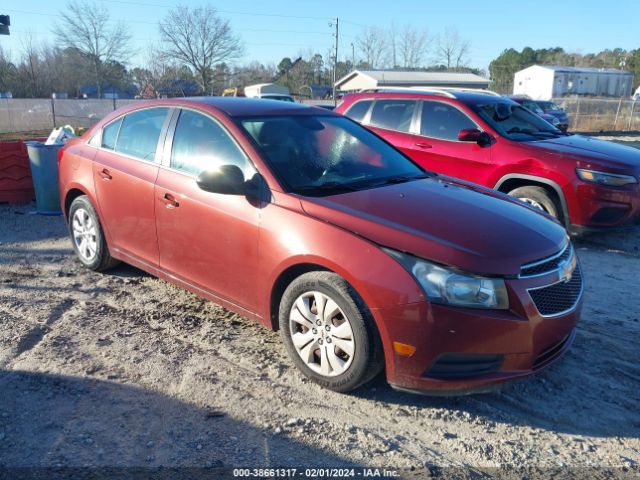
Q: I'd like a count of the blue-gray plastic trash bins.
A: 1